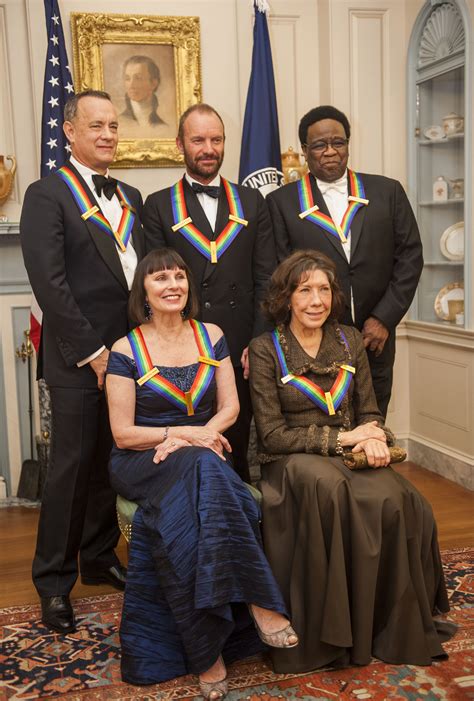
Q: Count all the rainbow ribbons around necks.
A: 5